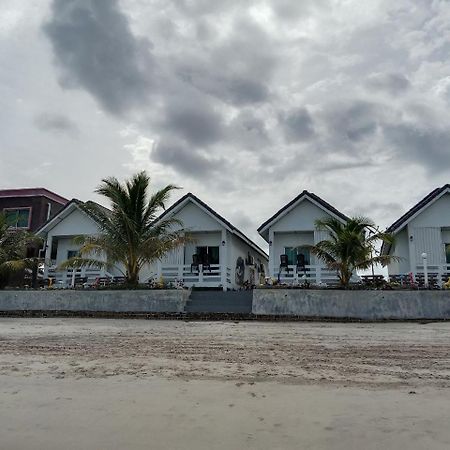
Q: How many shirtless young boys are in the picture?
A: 0